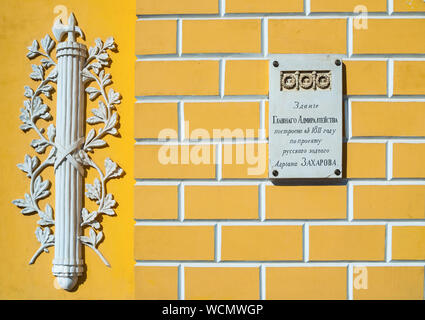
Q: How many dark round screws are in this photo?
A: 4